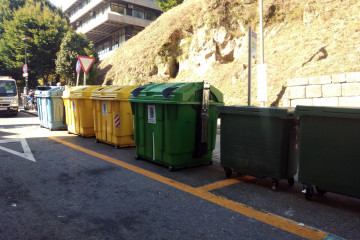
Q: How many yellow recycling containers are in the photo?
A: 2